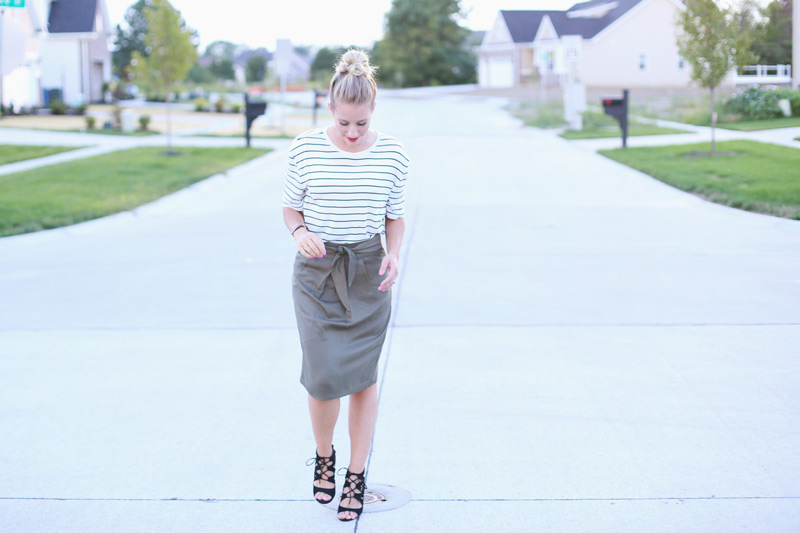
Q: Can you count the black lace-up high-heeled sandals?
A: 2